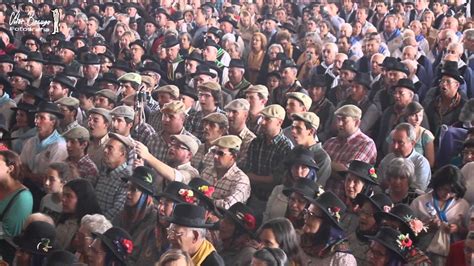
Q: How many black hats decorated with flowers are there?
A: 12